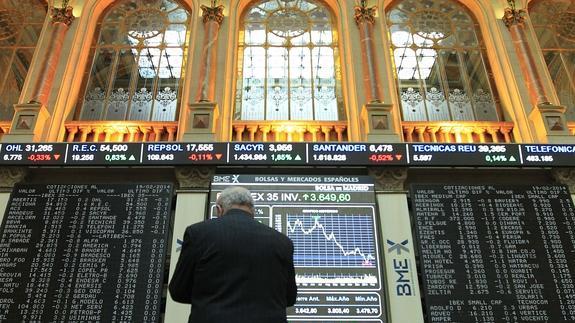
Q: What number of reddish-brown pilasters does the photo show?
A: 4